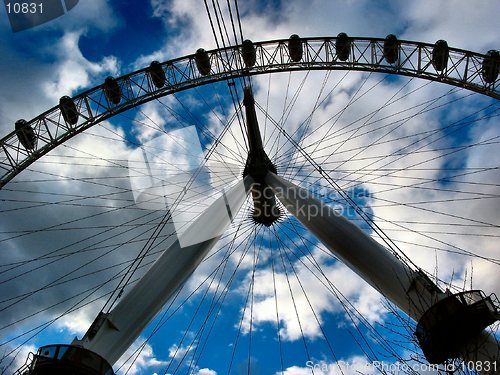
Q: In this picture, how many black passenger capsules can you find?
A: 11